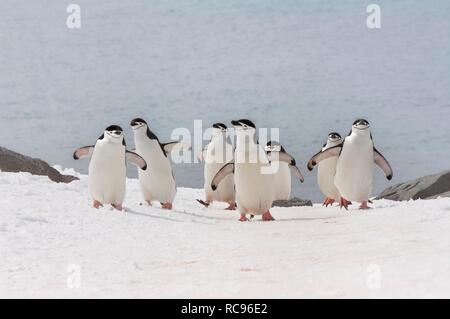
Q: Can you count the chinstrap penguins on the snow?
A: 7